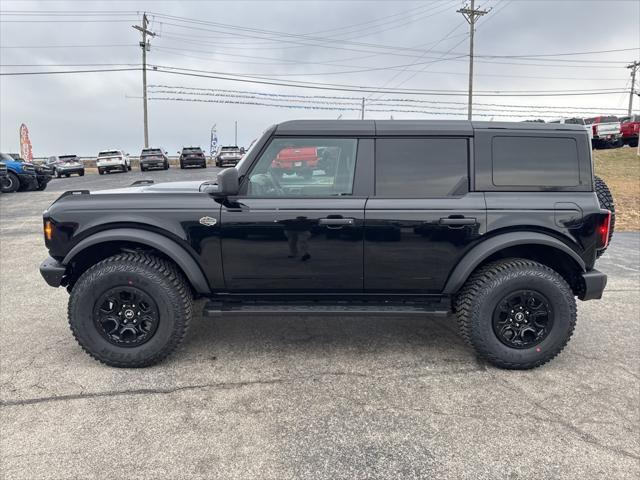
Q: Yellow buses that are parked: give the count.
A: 0